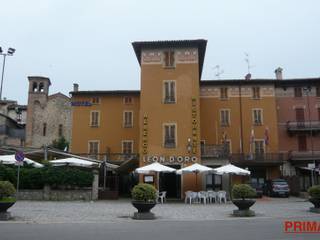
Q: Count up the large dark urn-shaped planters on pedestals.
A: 4